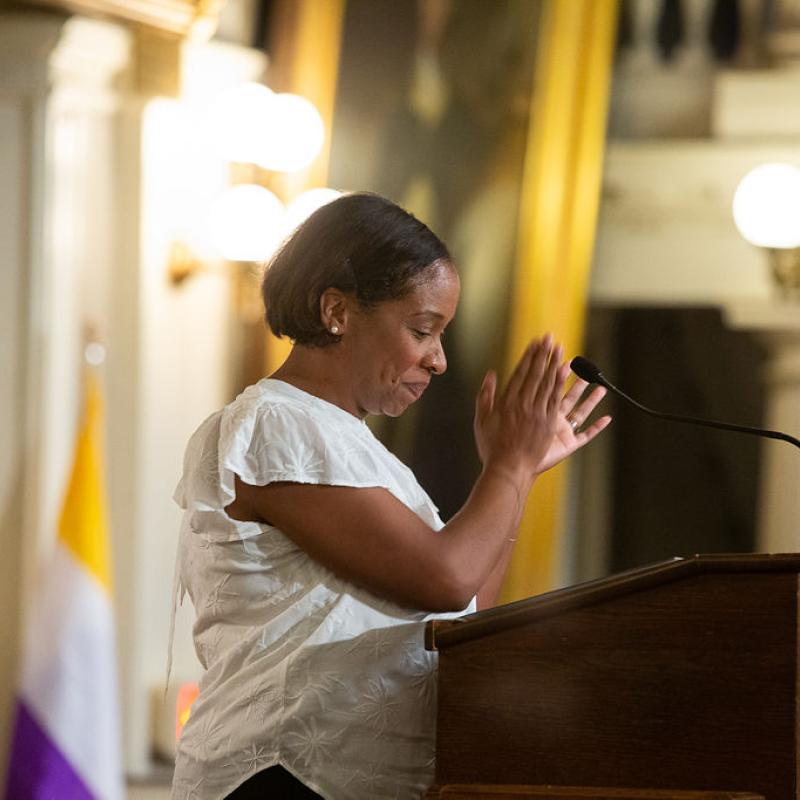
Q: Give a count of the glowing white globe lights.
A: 5